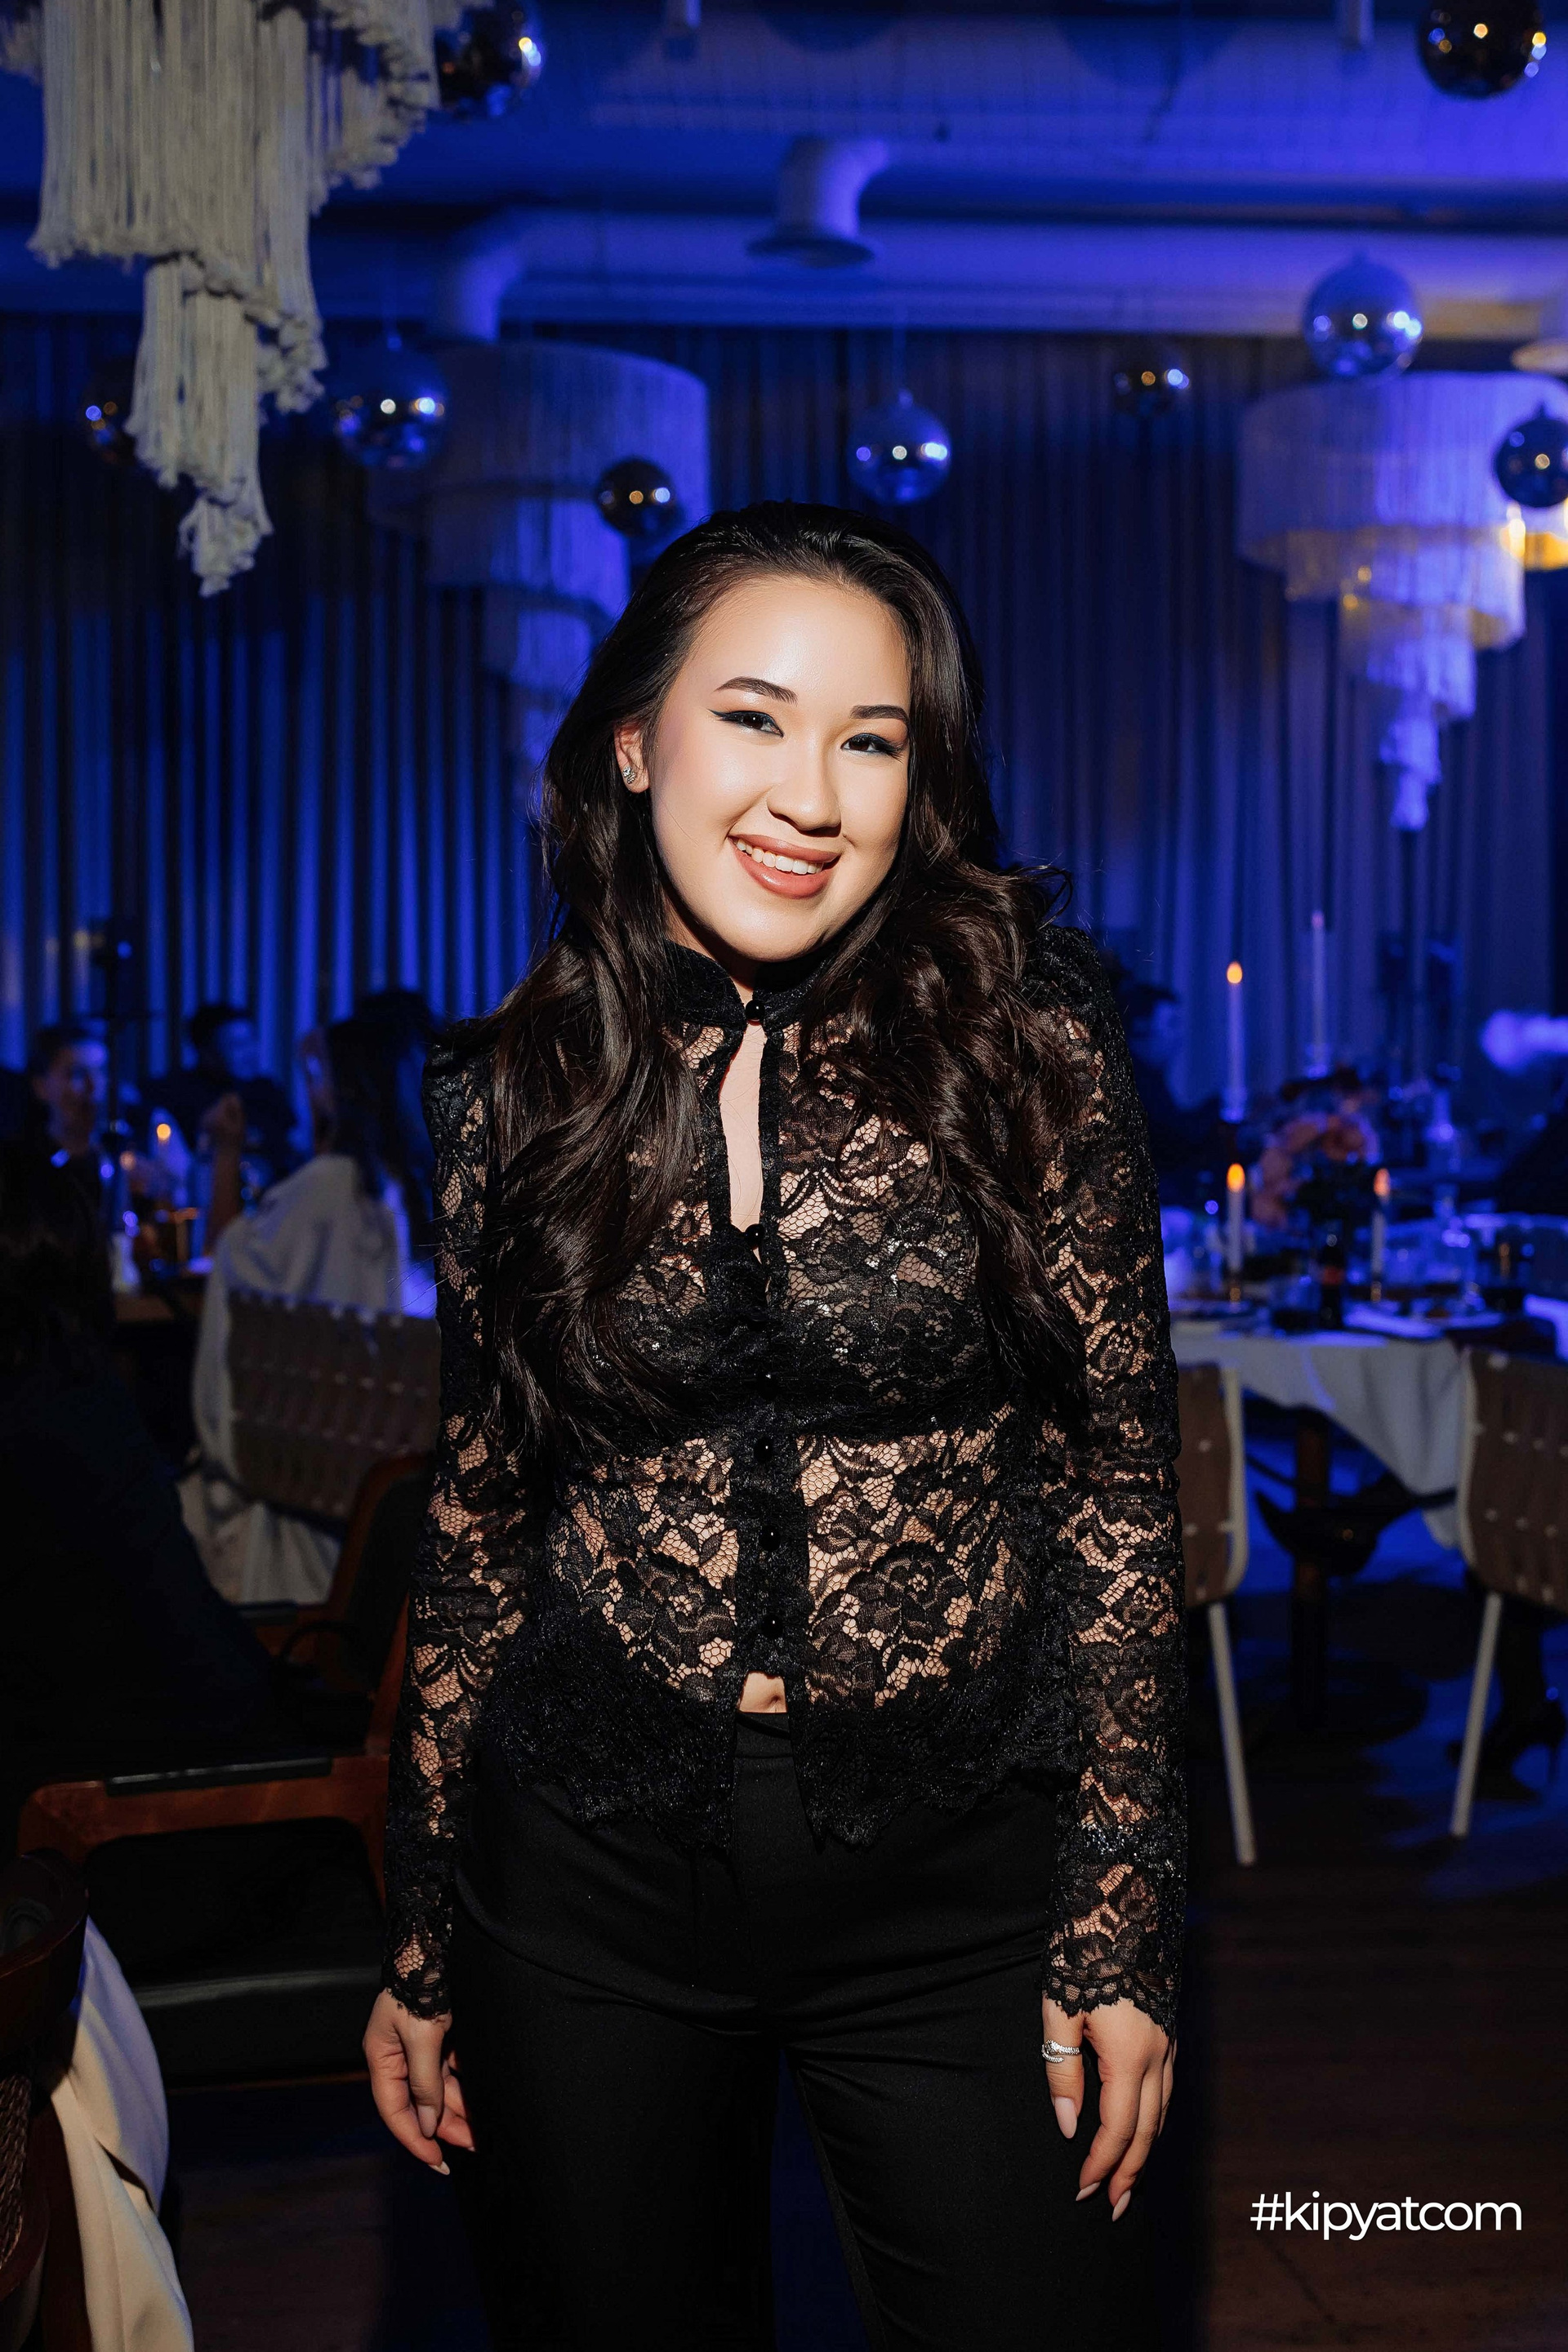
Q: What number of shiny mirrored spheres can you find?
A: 9